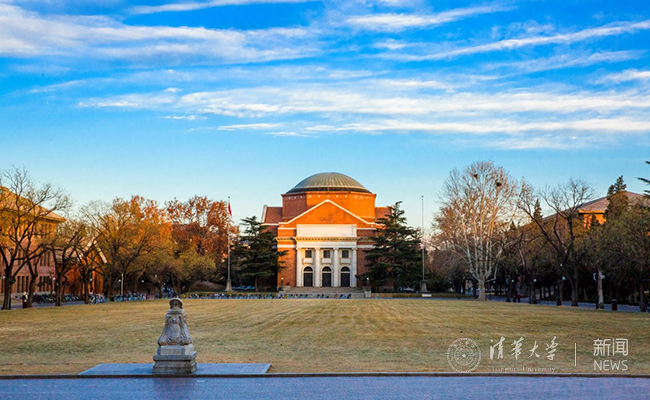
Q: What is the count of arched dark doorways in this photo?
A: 3